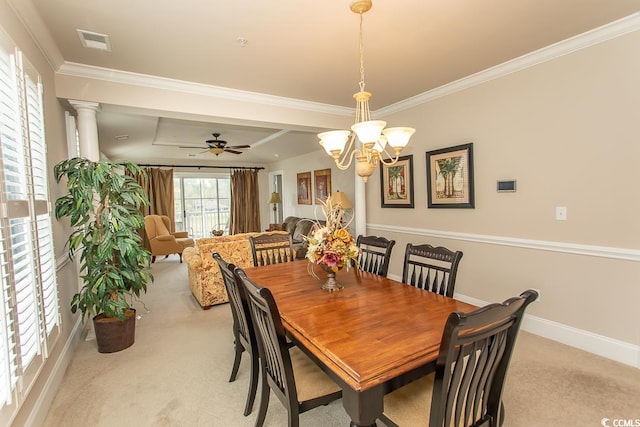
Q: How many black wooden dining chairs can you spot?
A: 6